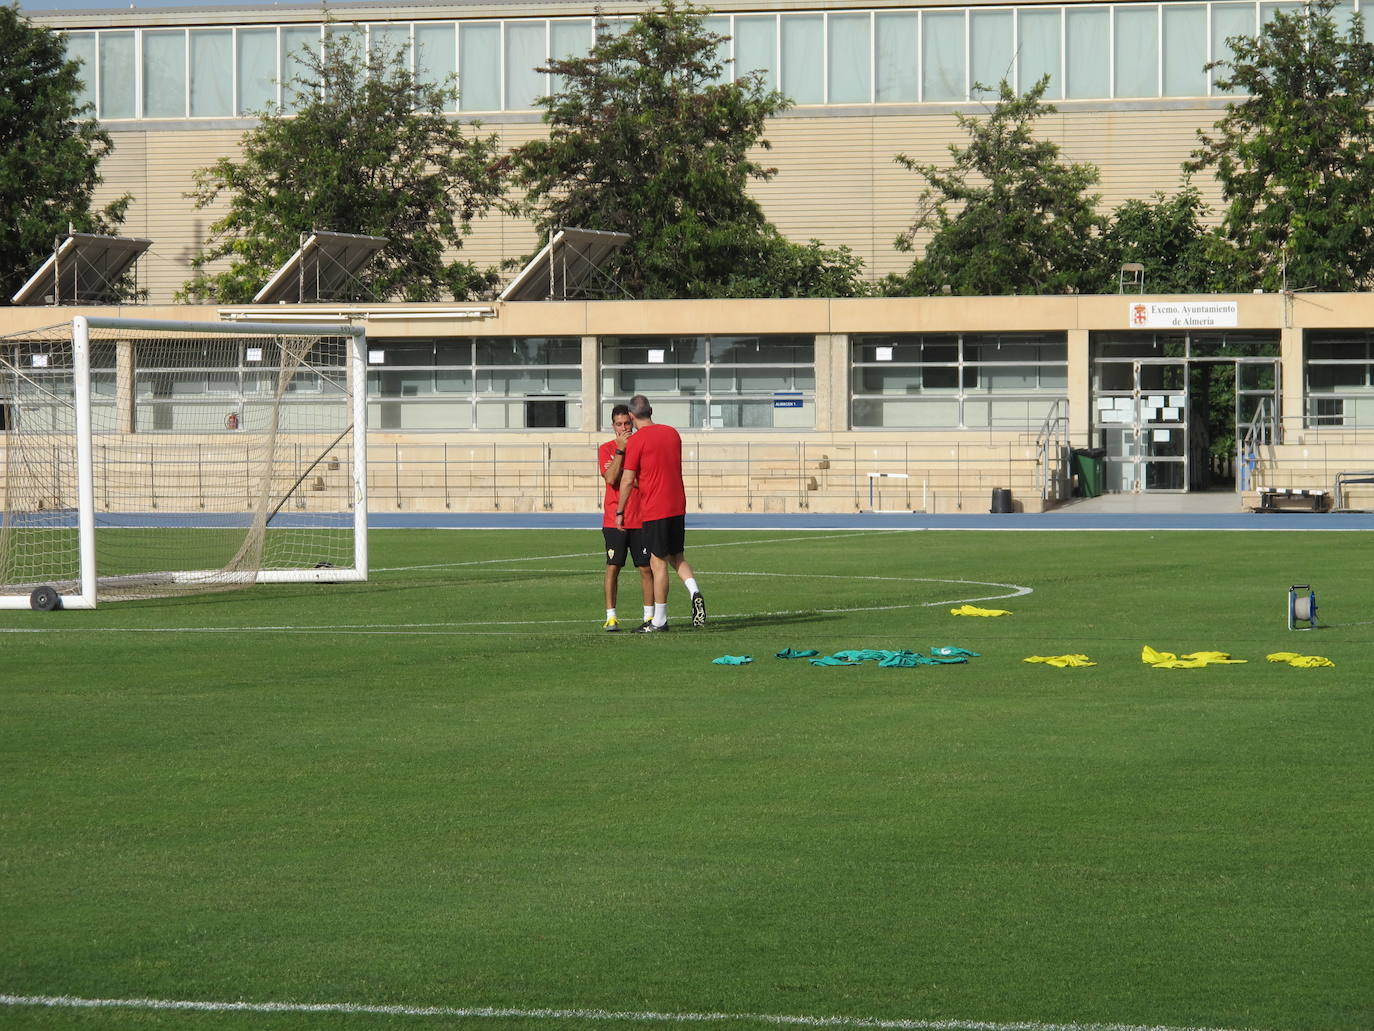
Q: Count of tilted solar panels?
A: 3